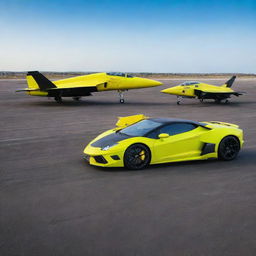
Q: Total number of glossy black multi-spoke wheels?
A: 2